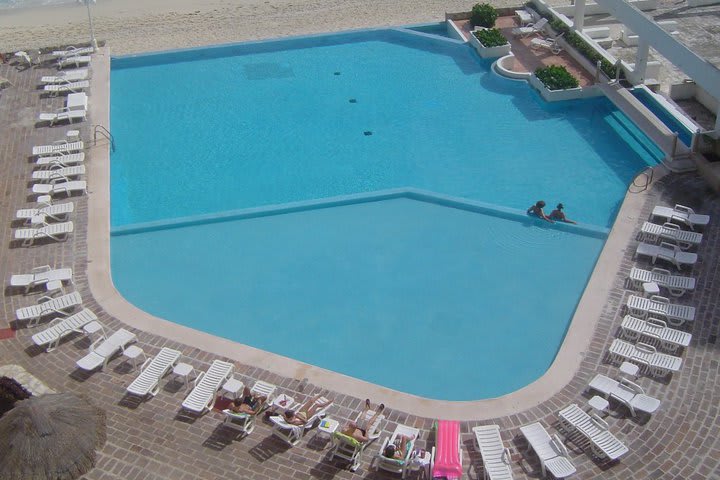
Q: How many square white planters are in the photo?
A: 2